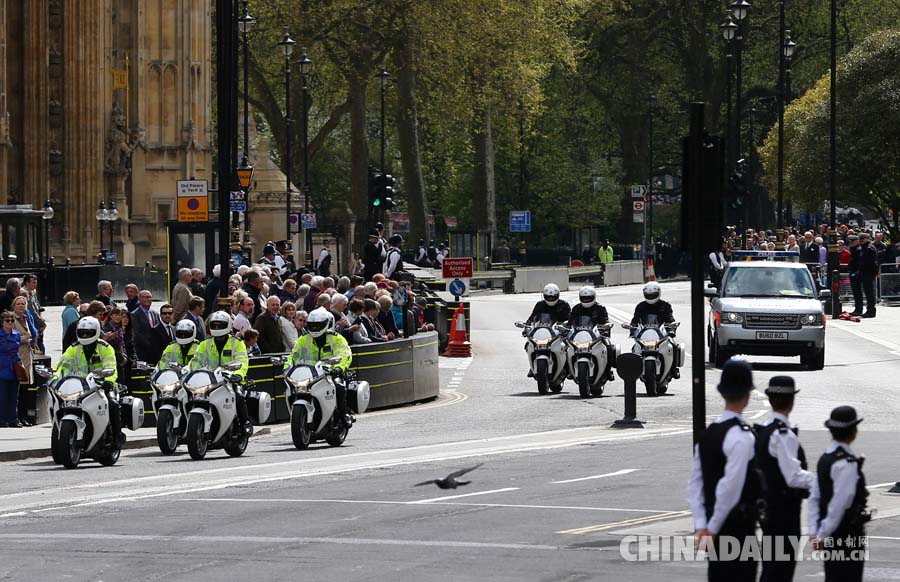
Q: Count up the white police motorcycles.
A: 7